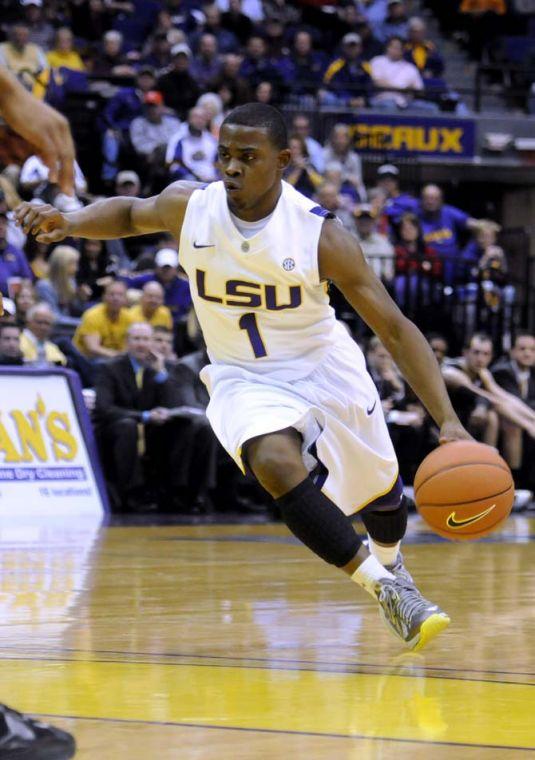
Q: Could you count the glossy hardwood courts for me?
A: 1